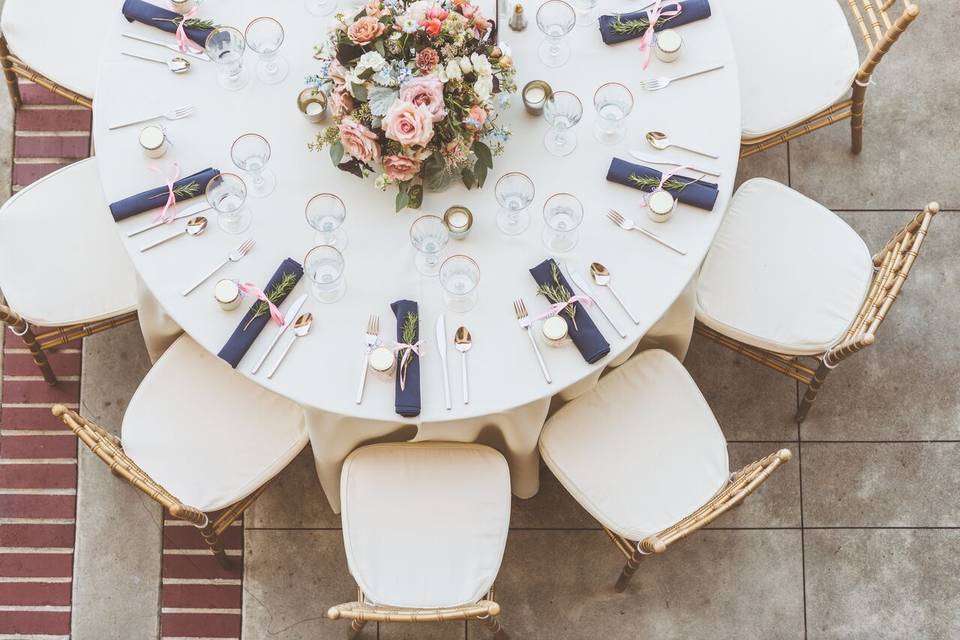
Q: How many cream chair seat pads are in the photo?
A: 7